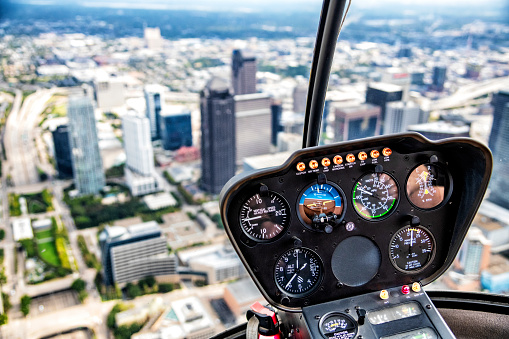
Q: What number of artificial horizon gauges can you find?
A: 1